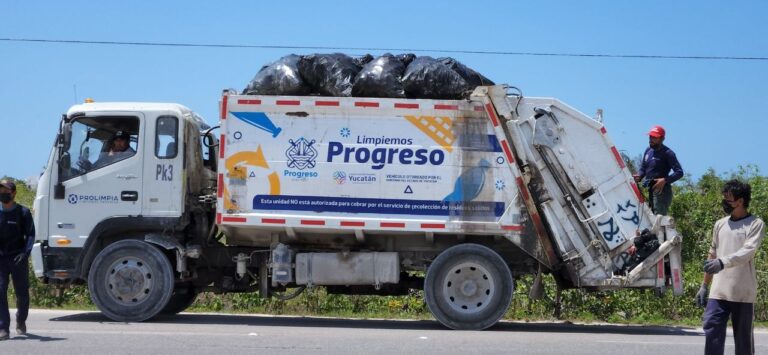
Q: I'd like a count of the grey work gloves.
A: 2